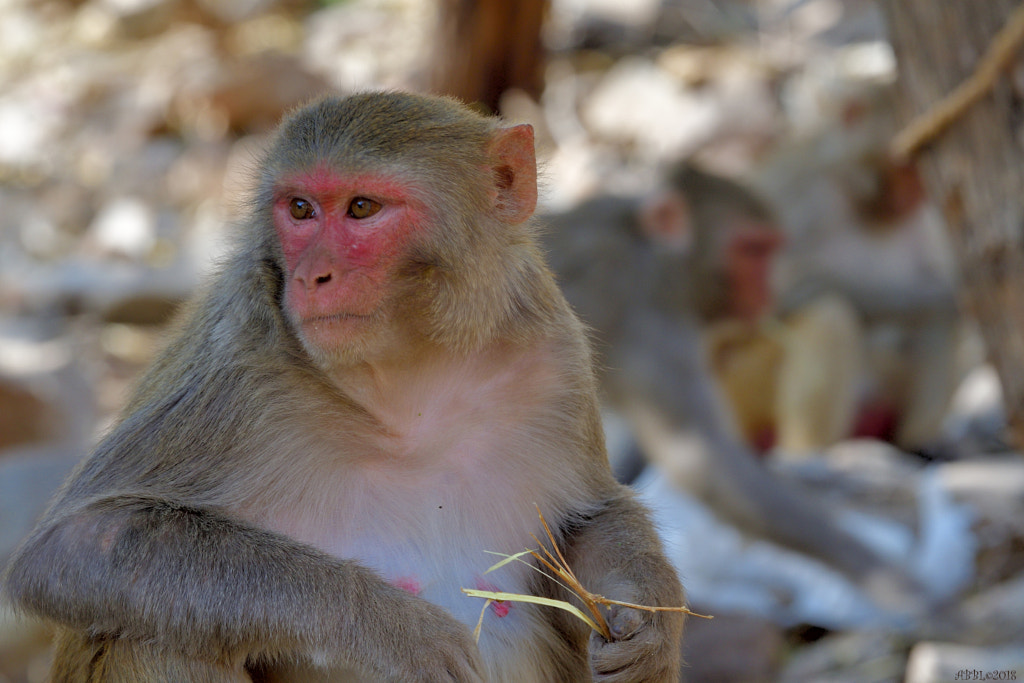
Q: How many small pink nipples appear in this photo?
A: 2